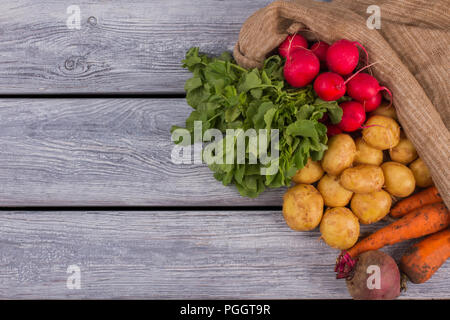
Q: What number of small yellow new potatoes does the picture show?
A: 13